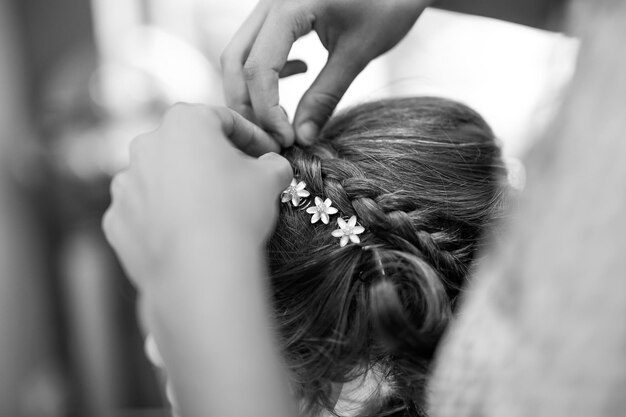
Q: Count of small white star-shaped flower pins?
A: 3